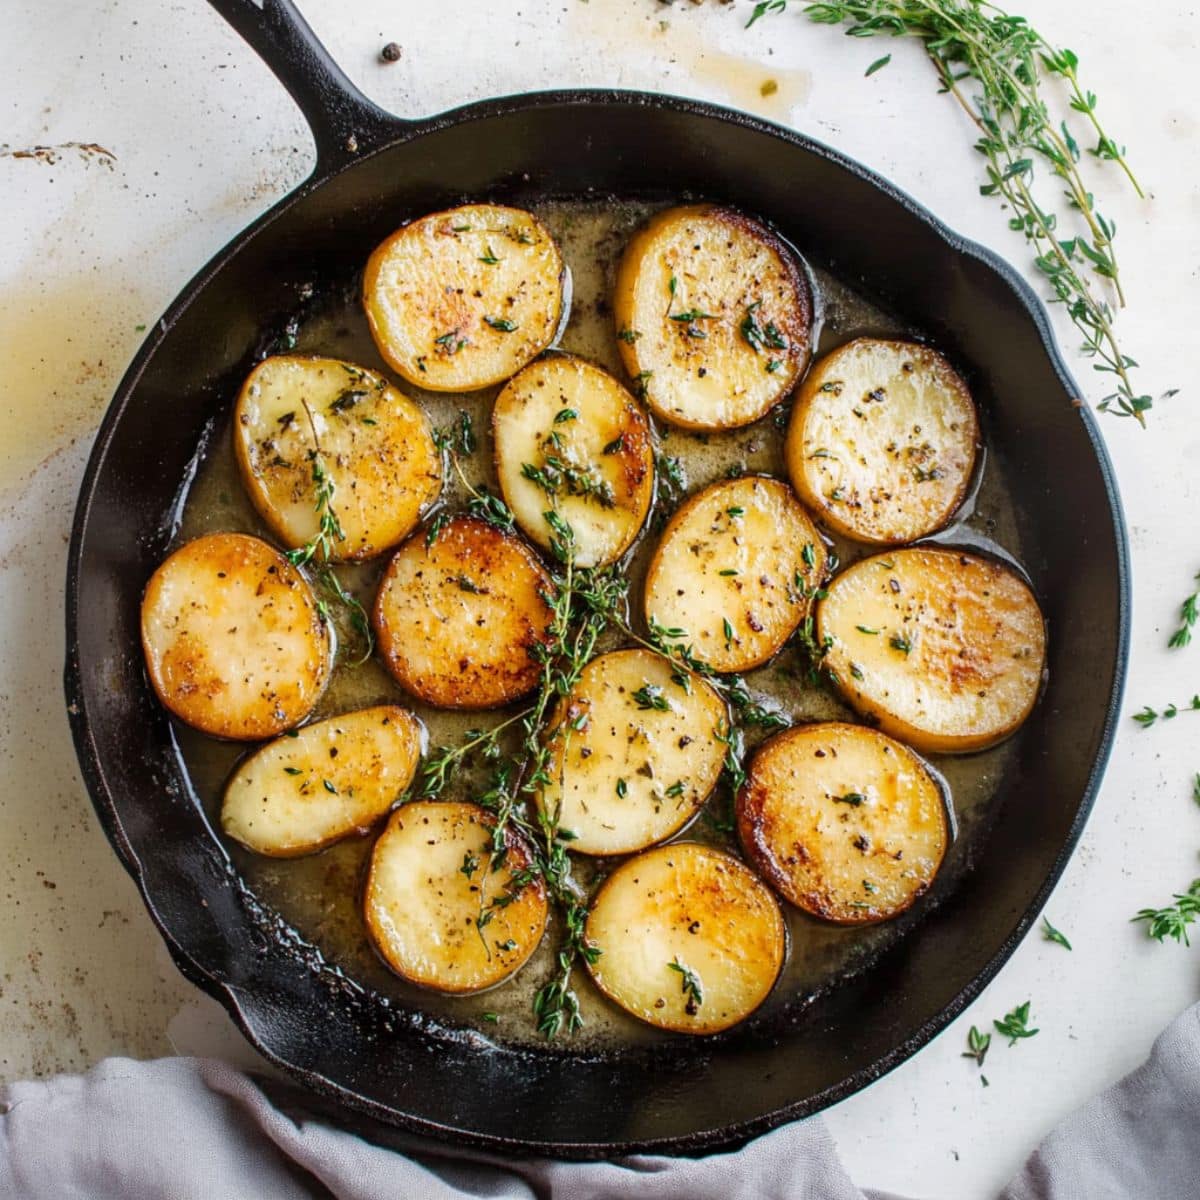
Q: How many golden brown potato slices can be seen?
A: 14